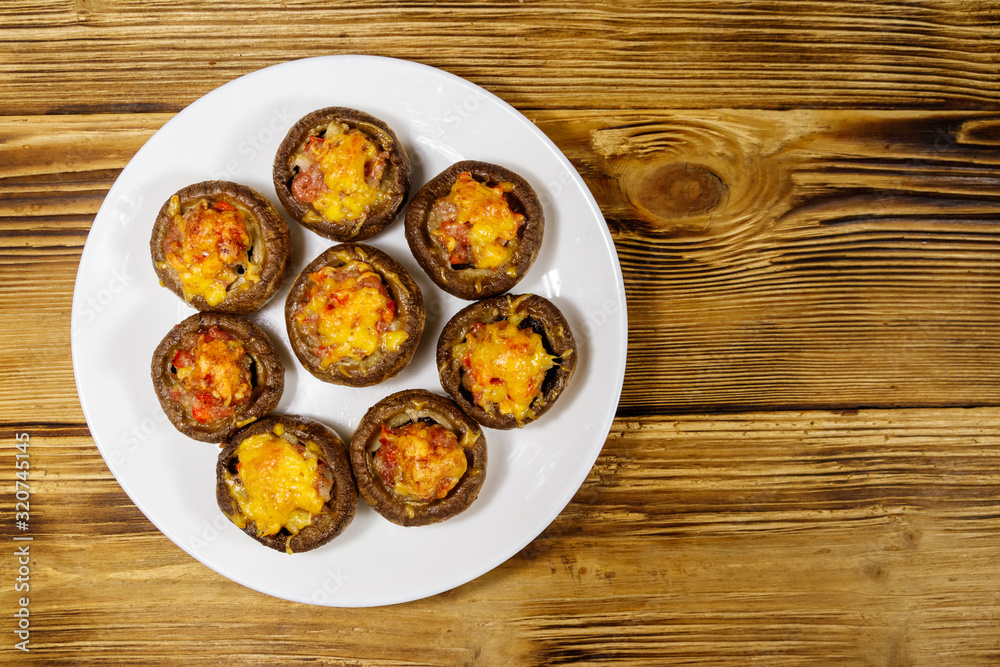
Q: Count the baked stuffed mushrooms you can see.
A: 8